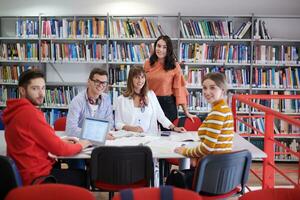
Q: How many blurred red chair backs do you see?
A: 3